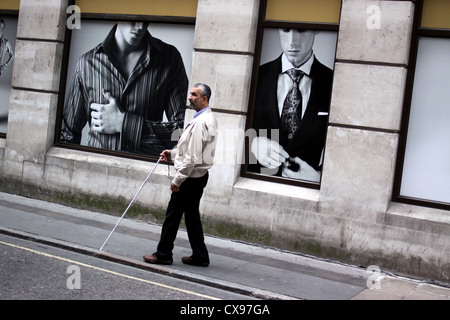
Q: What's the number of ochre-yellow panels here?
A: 4